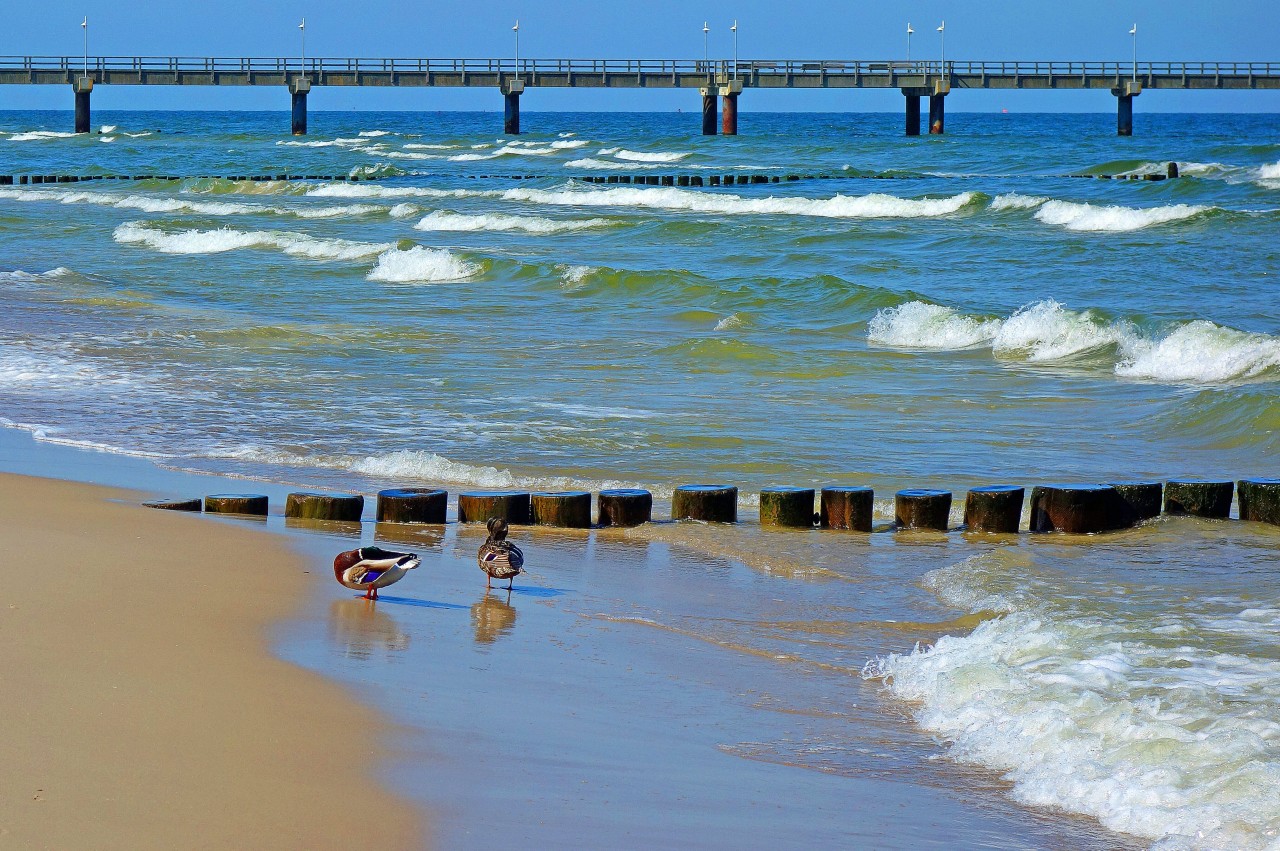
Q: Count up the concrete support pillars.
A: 8